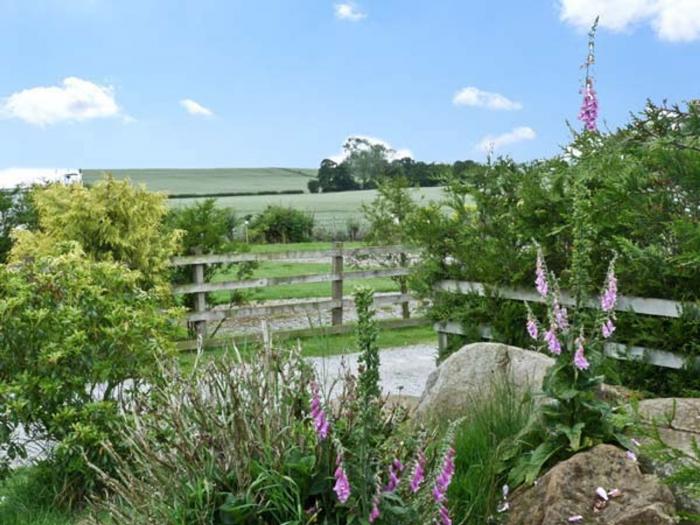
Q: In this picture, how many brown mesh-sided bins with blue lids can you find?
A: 0